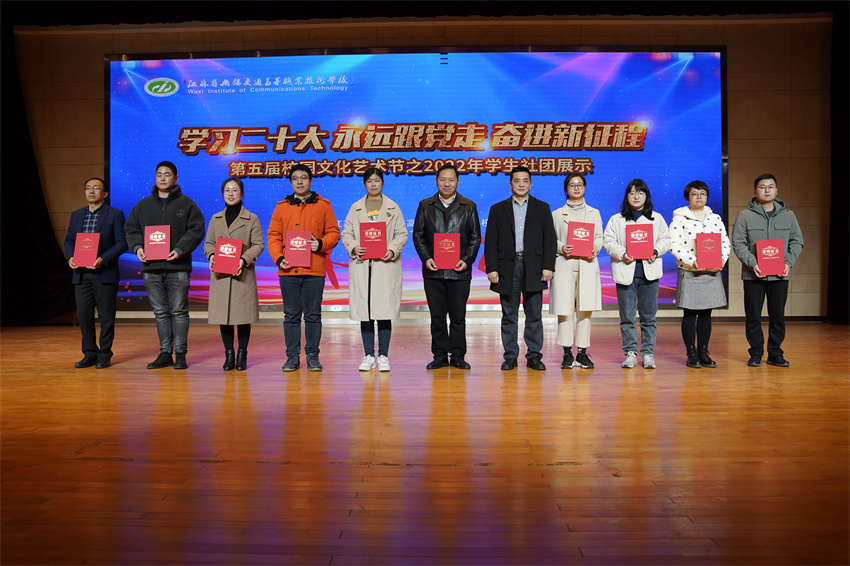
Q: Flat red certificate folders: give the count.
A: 10